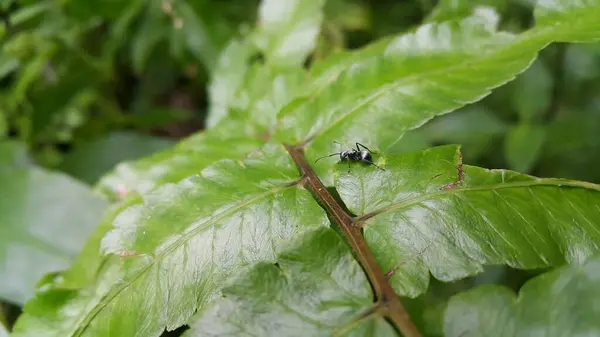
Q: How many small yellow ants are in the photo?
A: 0